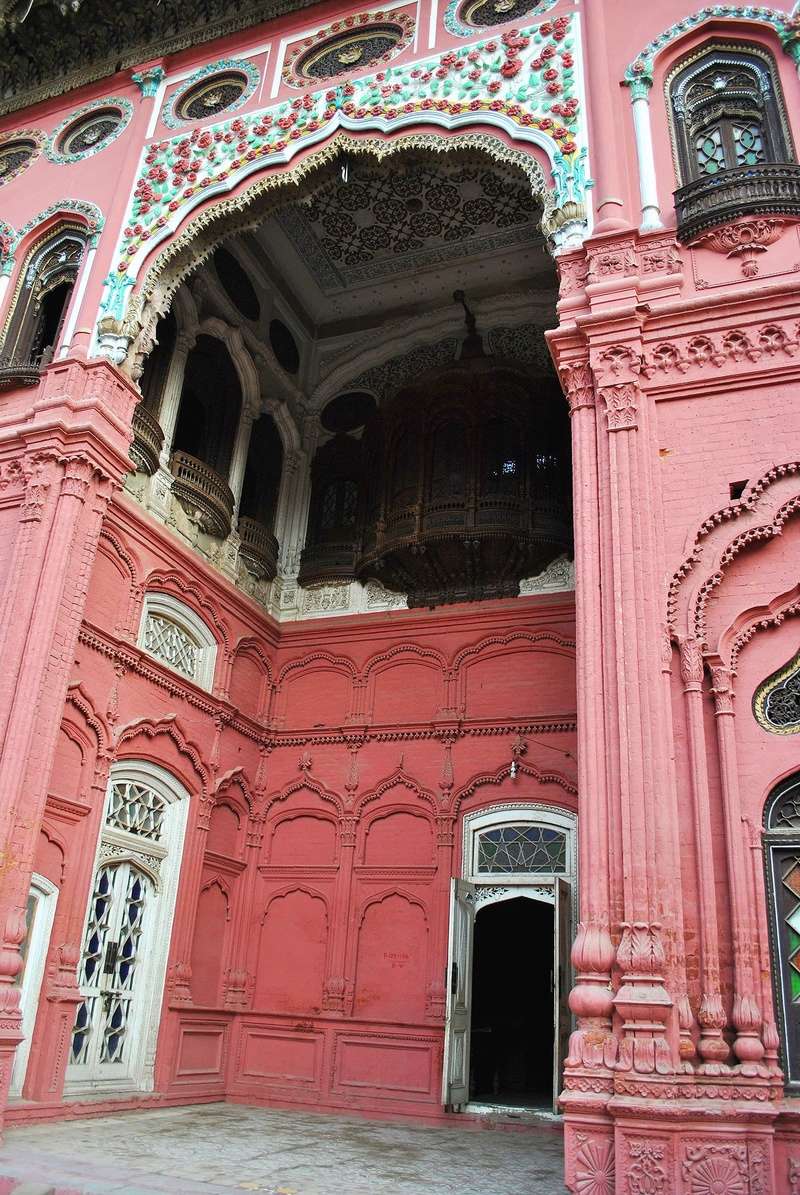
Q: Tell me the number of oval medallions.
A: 5